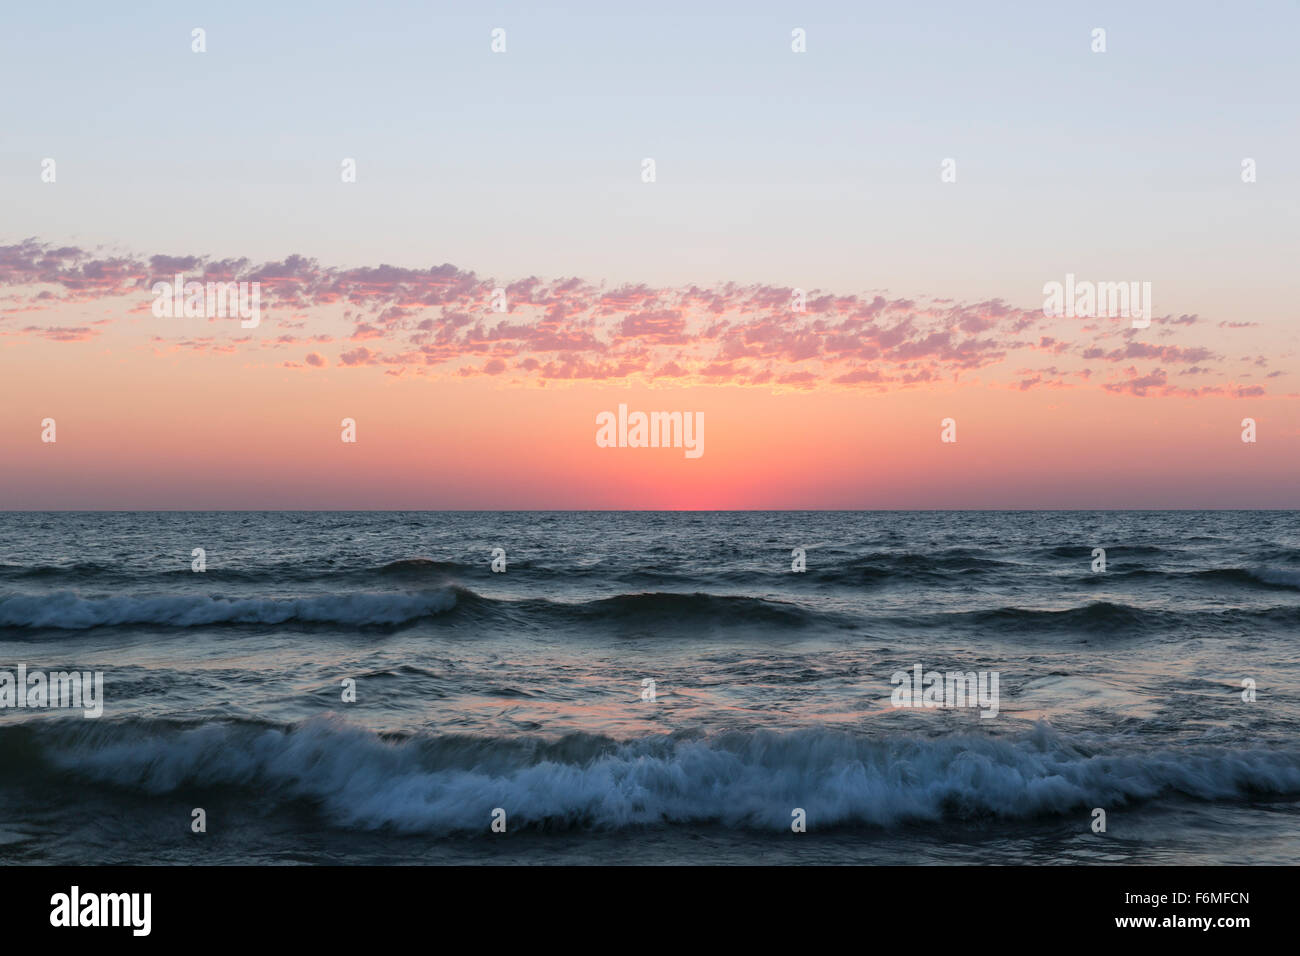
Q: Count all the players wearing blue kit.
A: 0